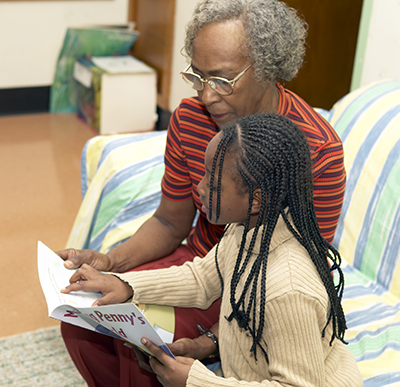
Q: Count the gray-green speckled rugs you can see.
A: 1